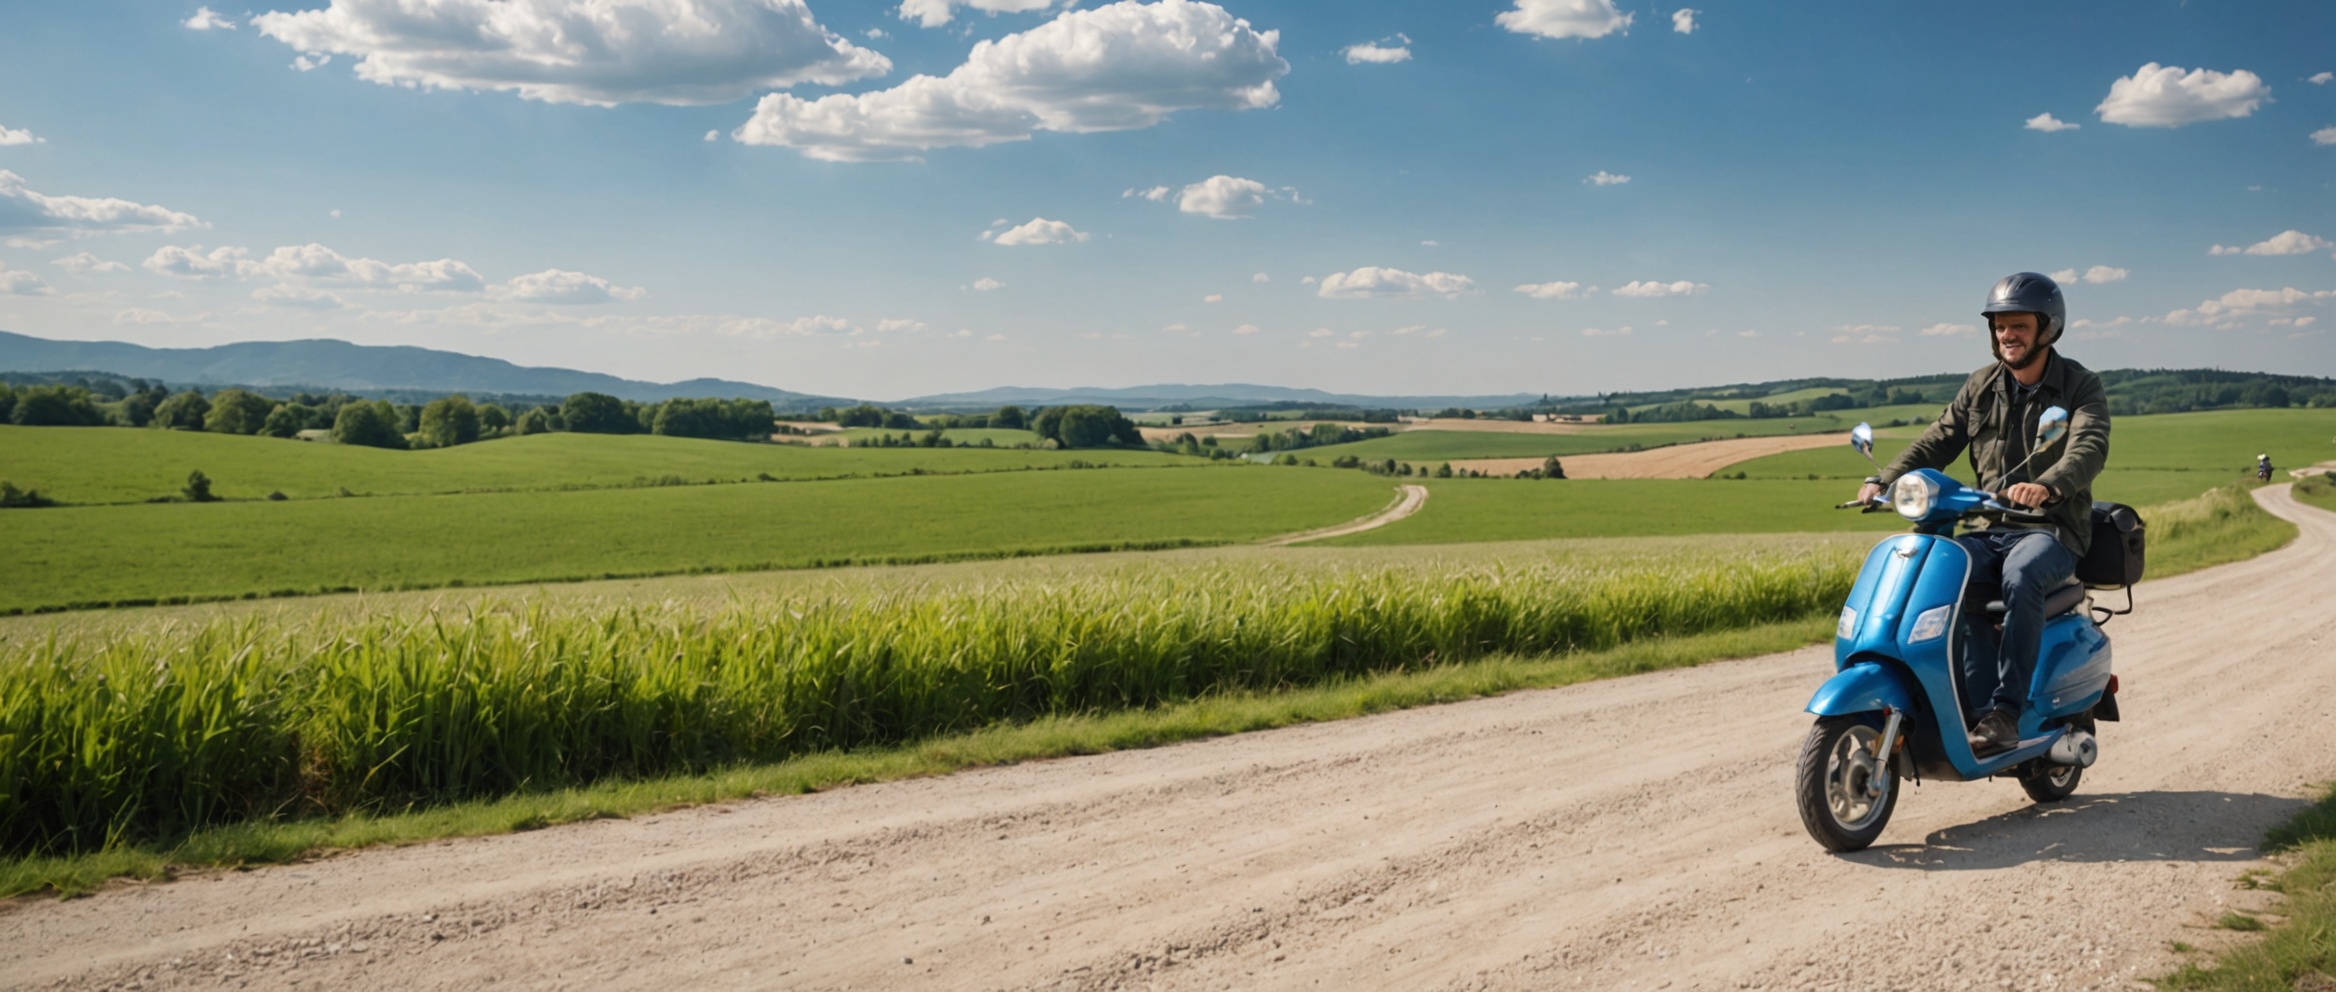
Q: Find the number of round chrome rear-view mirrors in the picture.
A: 2